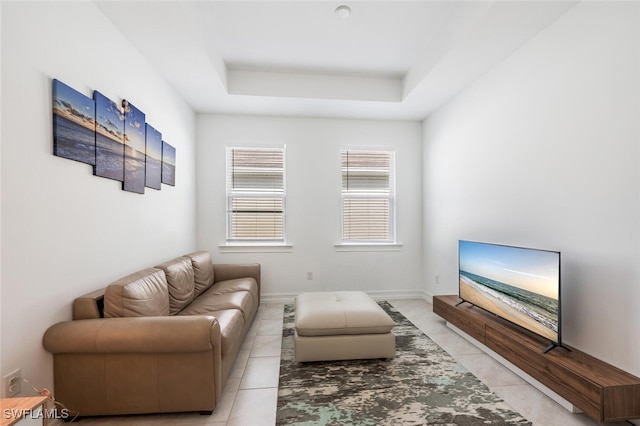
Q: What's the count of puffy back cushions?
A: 3